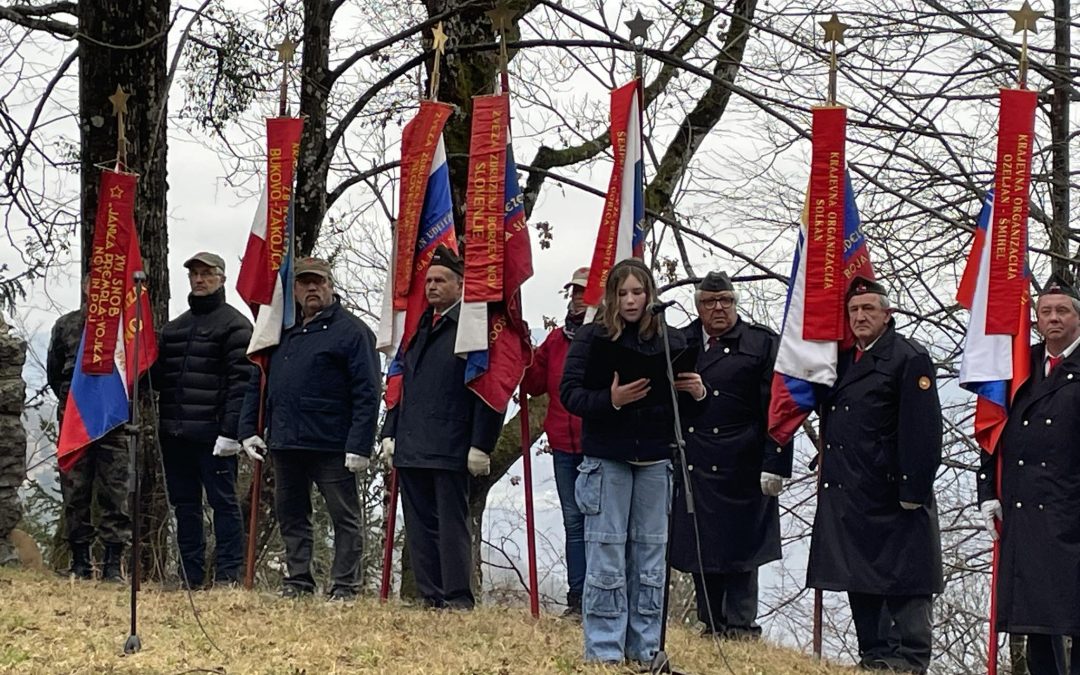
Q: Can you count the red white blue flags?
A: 7